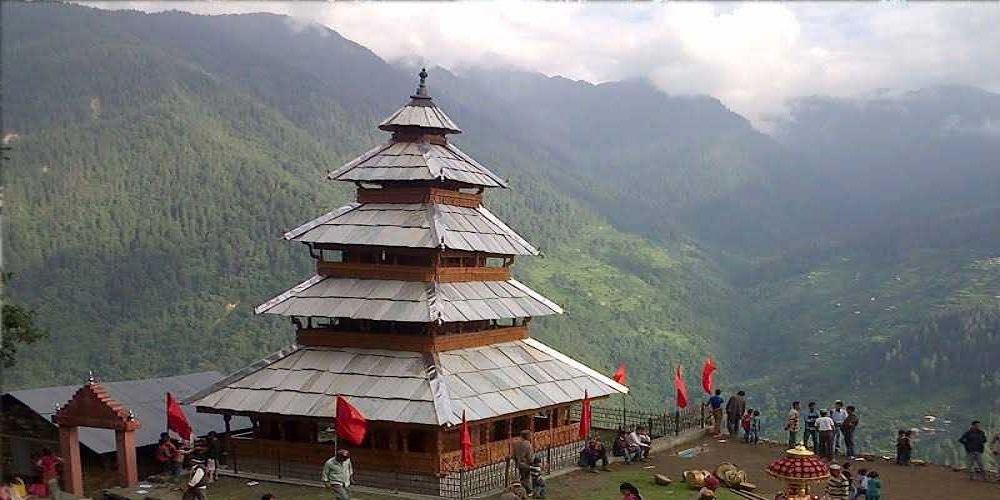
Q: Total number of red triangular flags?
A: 7